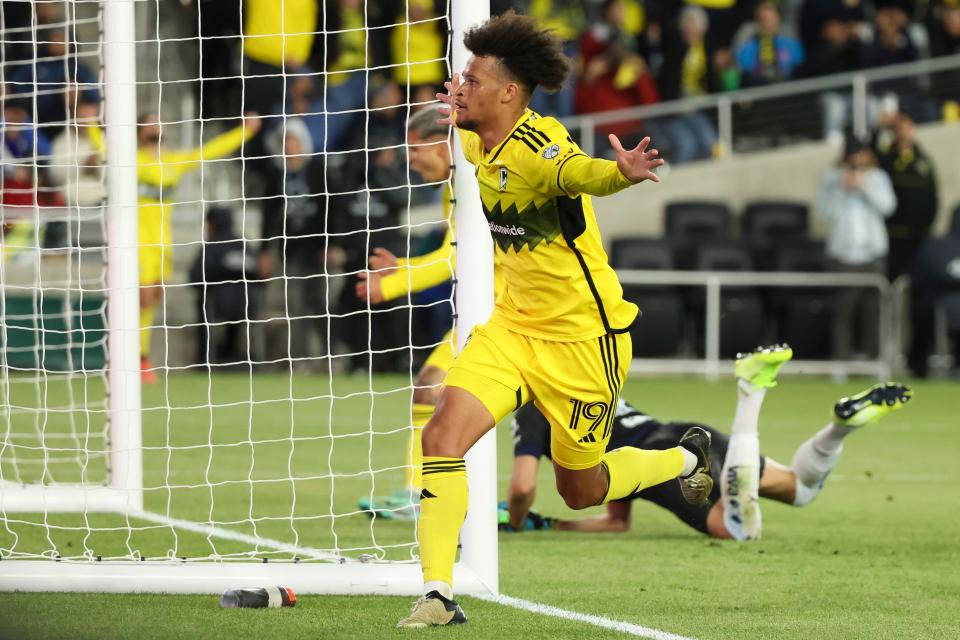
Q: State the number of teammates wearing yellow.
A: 3